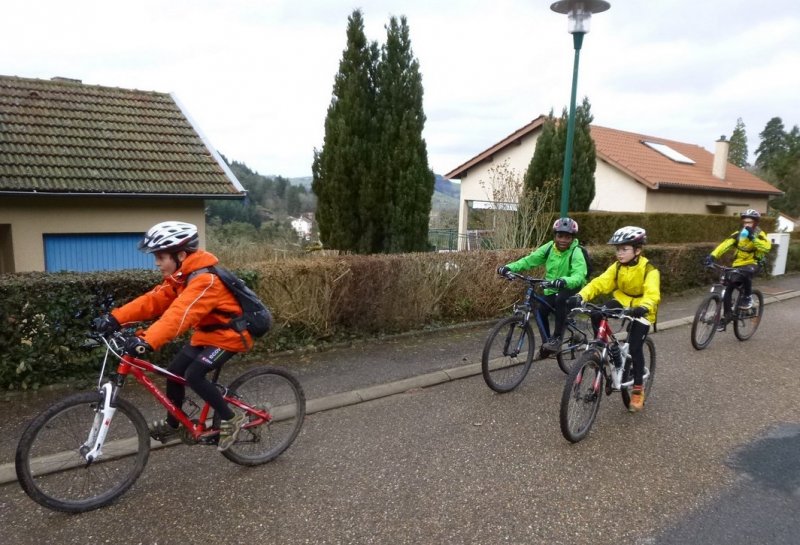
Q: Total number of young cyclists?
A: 4